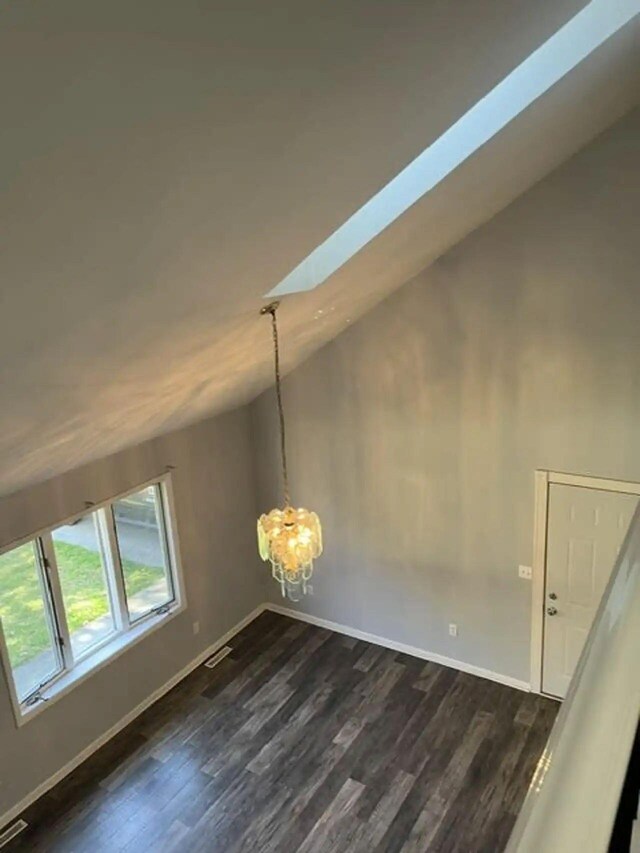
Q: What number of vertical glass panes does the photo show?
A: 3